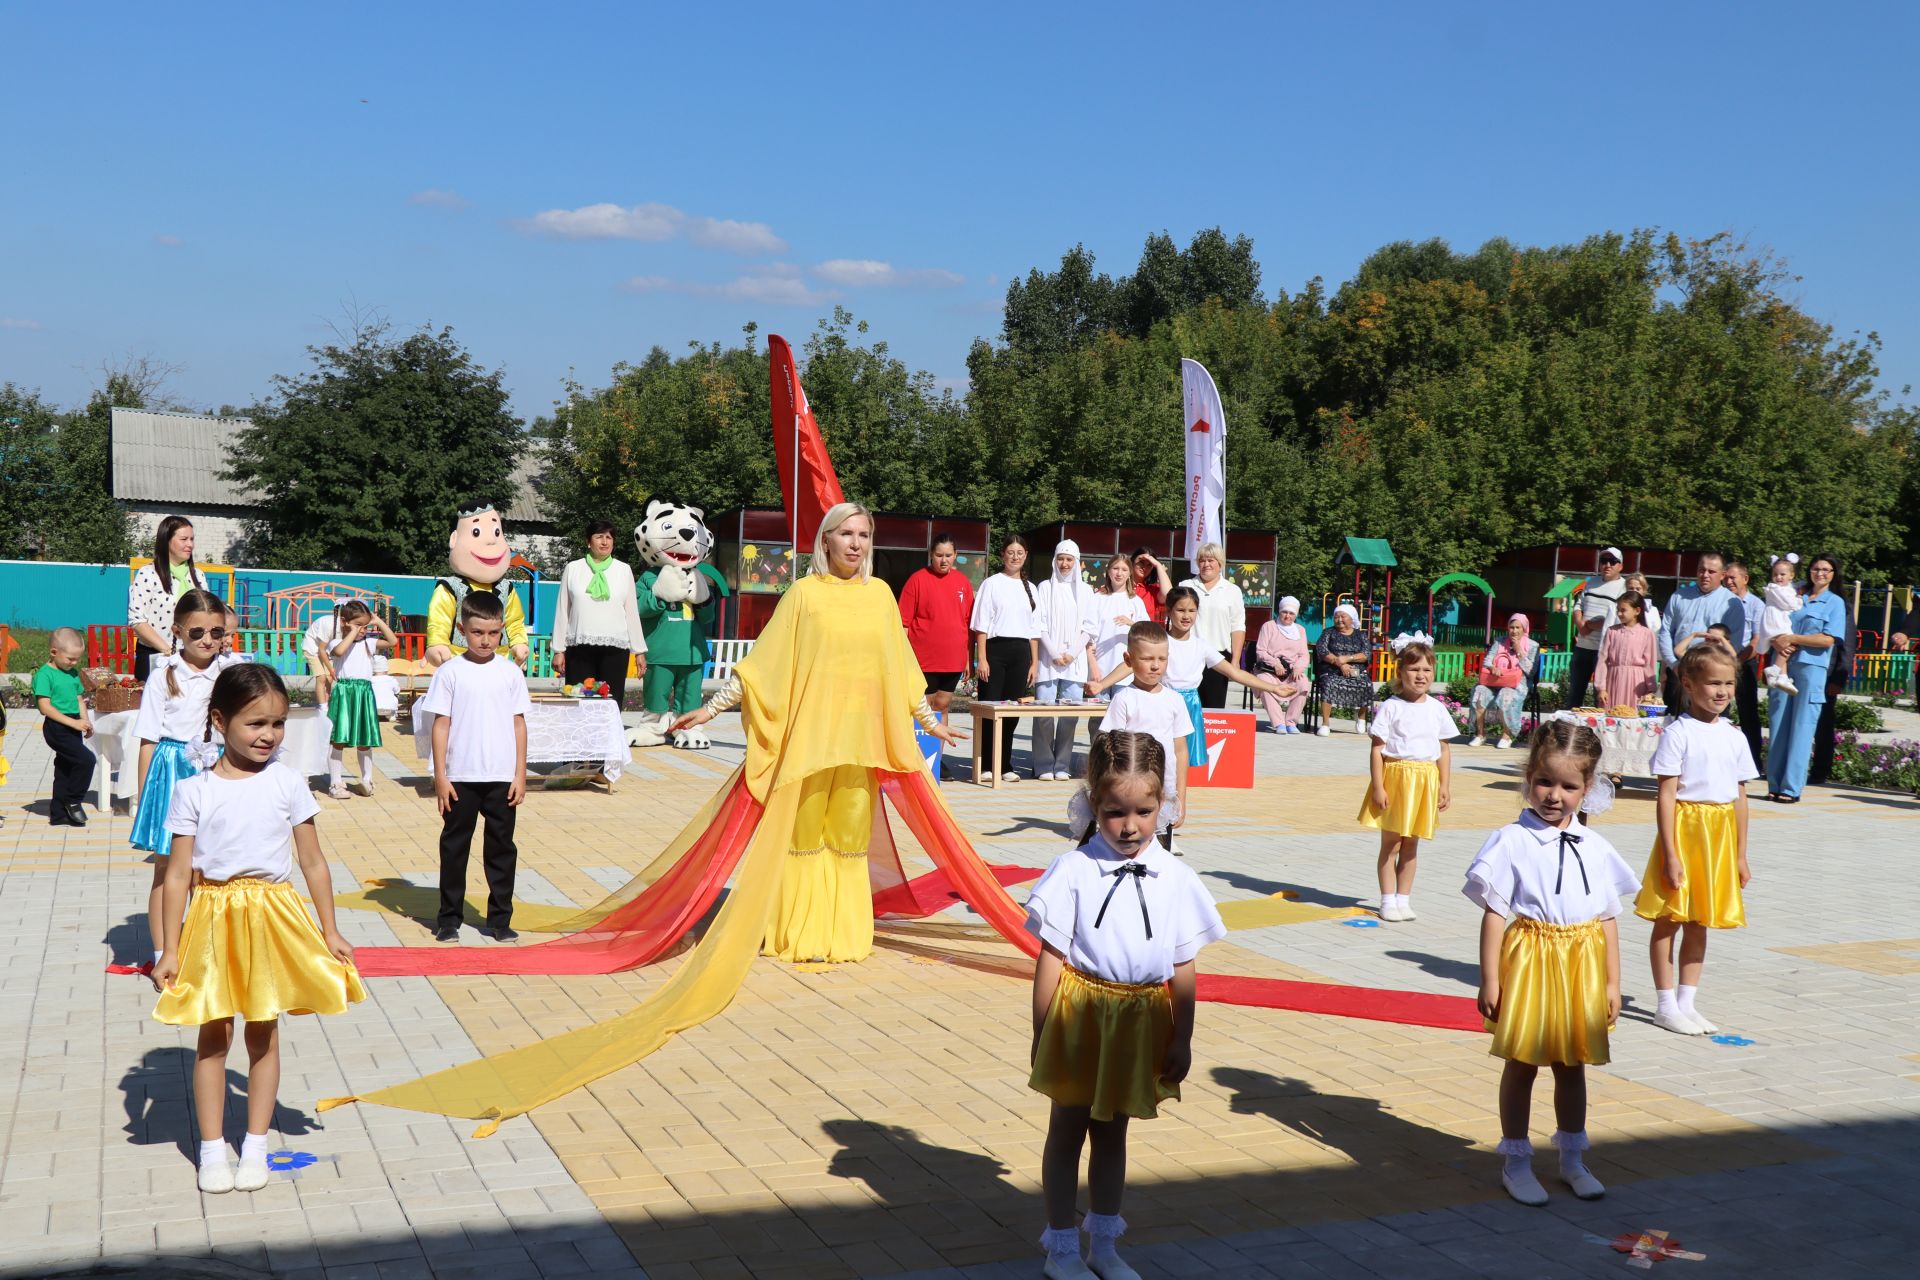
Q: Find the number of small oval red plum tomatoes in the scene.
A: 0